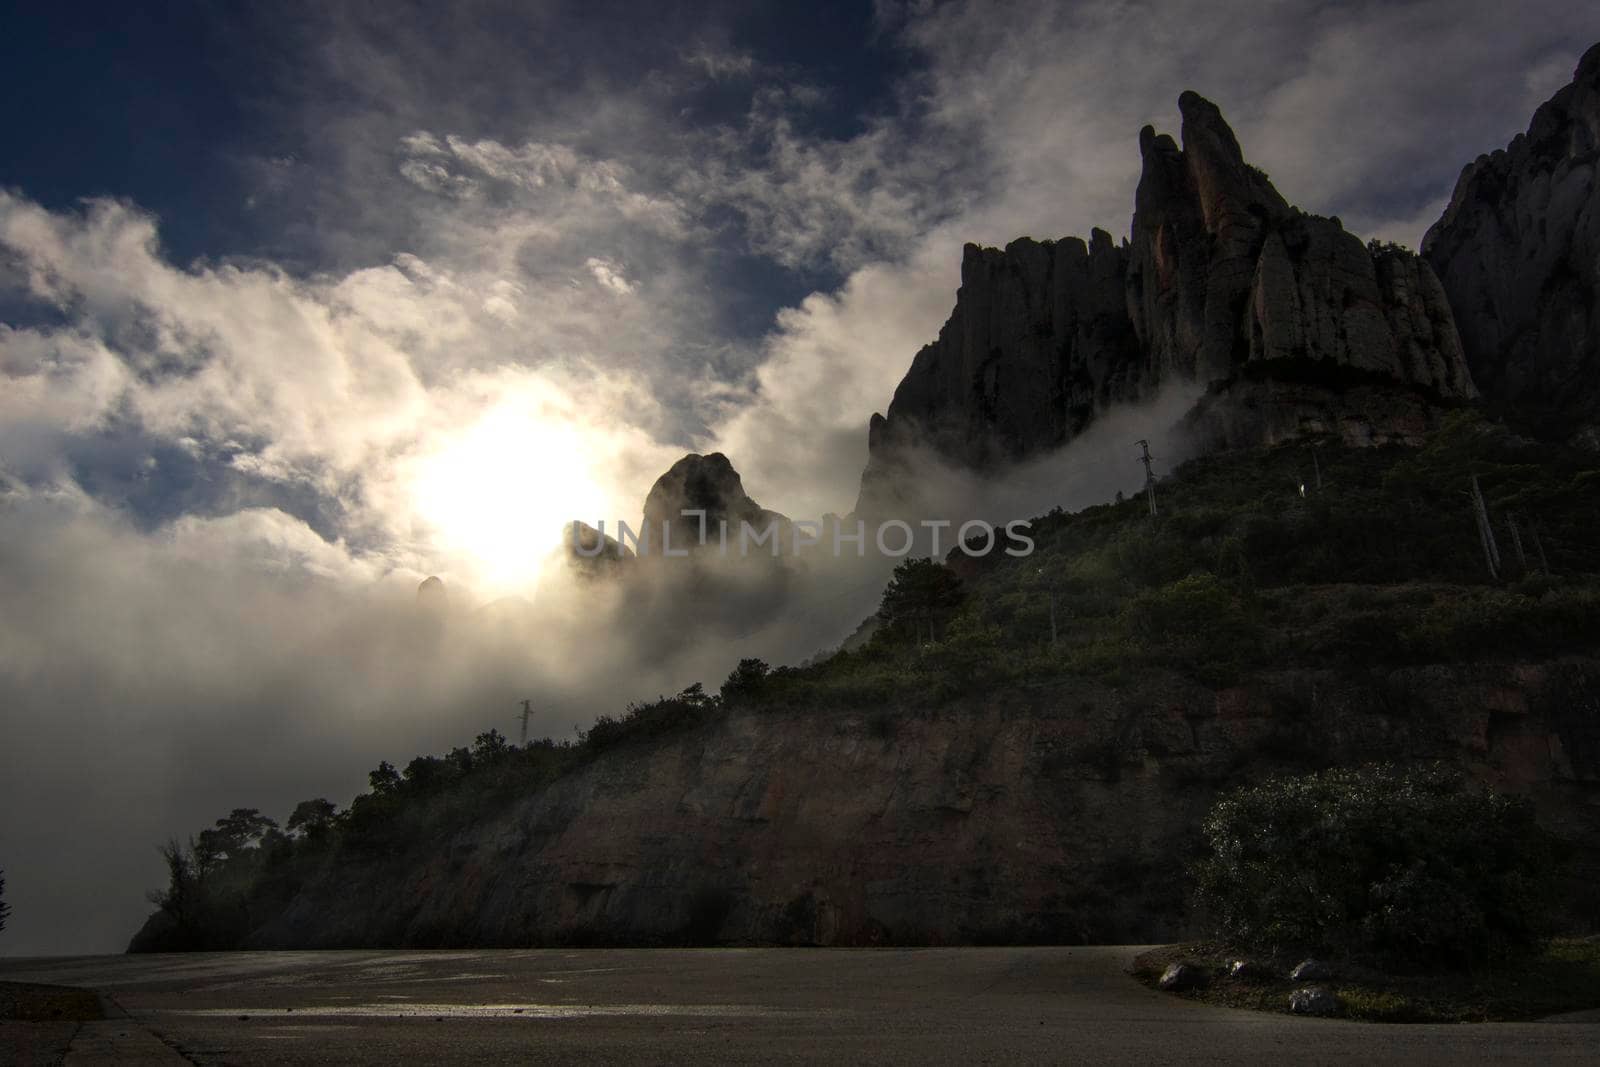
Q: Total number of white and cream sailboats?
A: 0